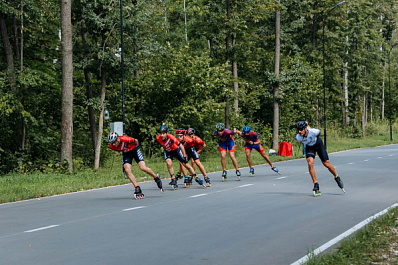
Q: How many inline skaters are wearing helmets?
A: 7